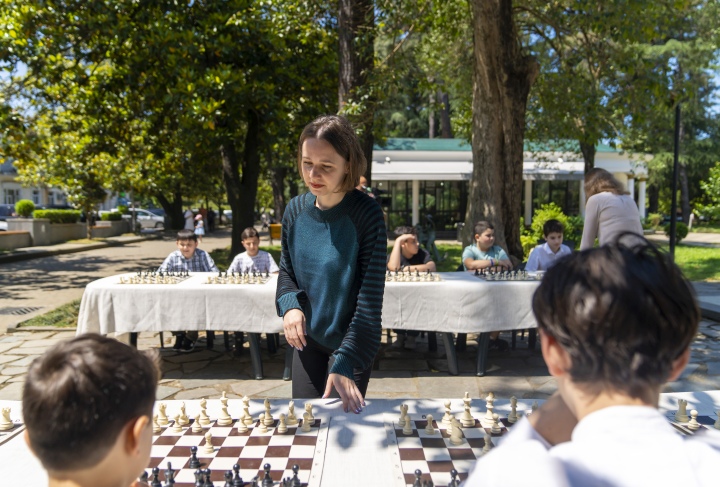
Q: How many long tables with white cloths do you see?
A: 2